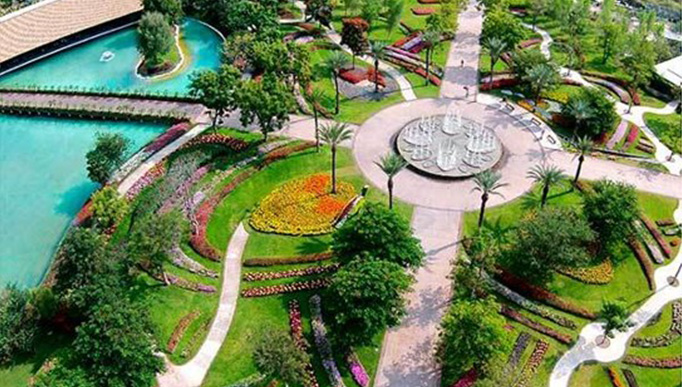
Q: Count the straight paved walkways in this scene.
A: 4